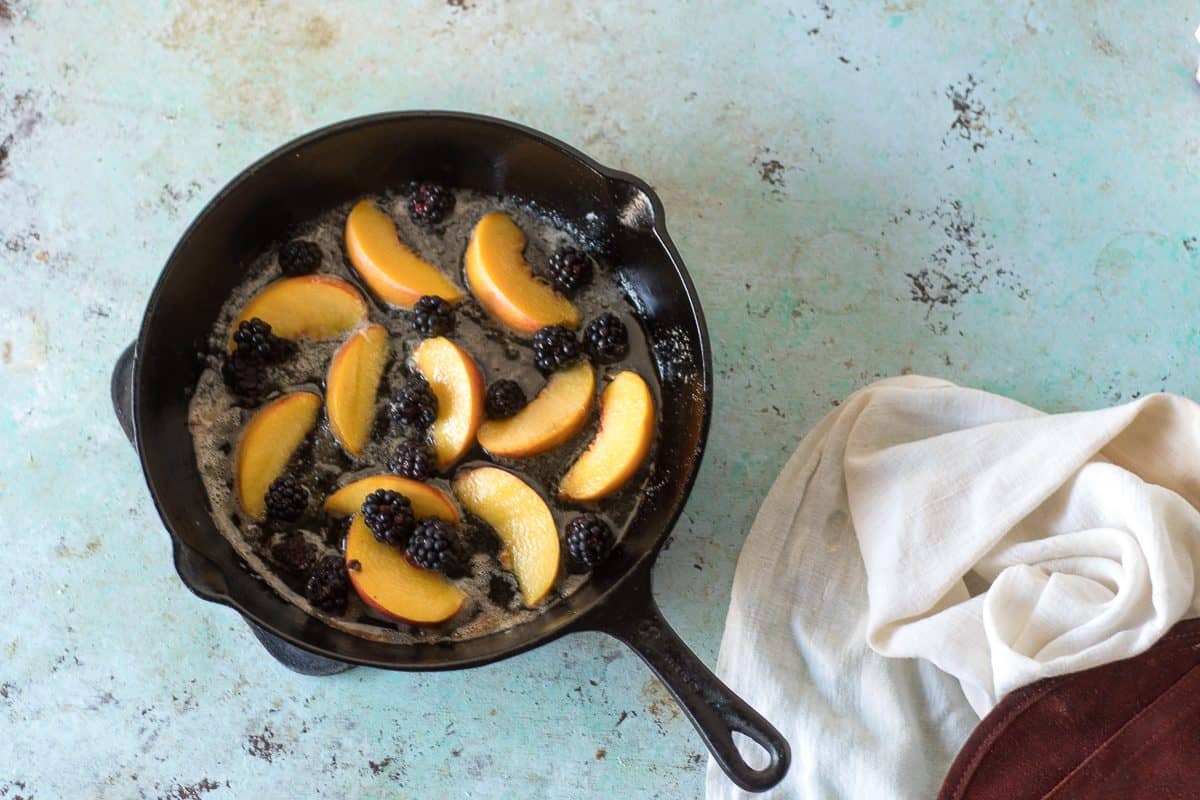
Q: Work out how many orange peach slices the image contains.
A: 11